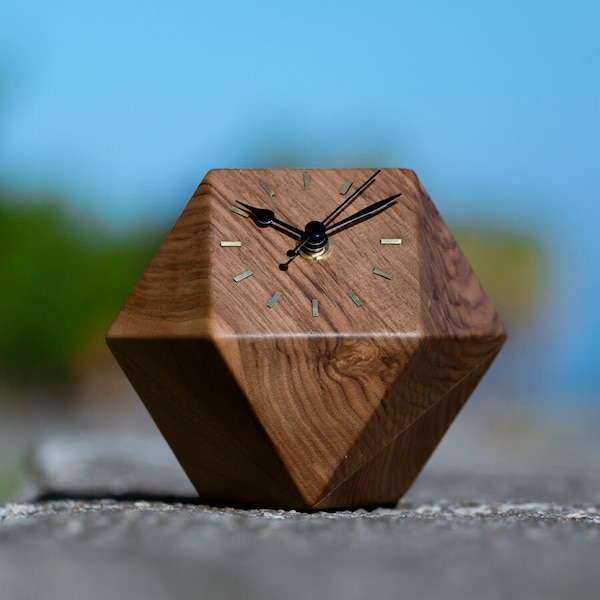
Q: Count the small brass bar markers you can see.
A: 11